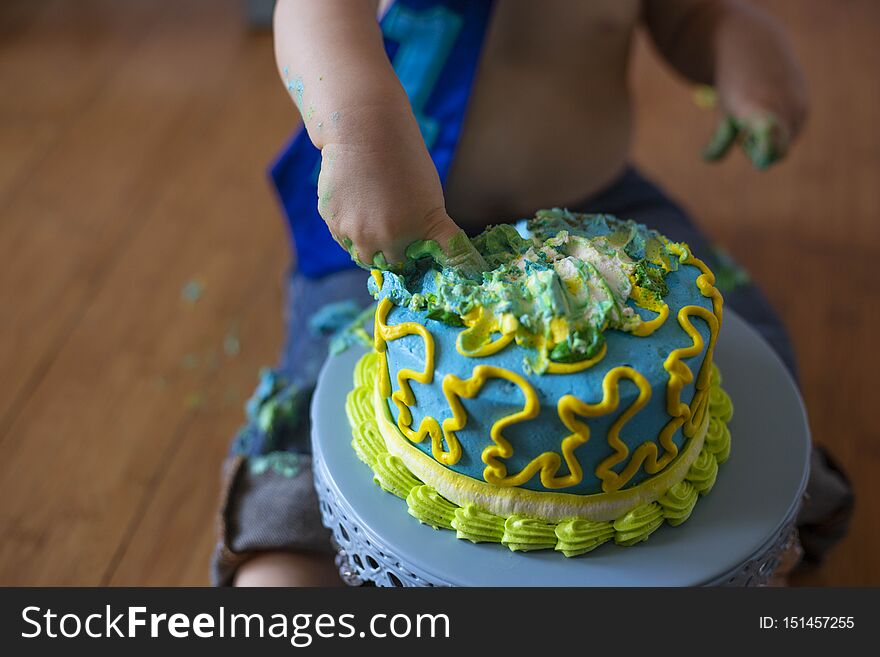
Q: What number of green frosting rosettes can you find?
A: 14